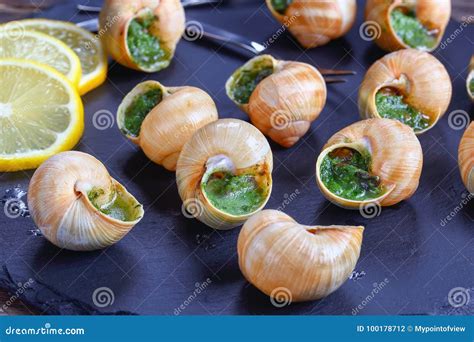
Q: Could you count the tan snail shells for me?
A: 12